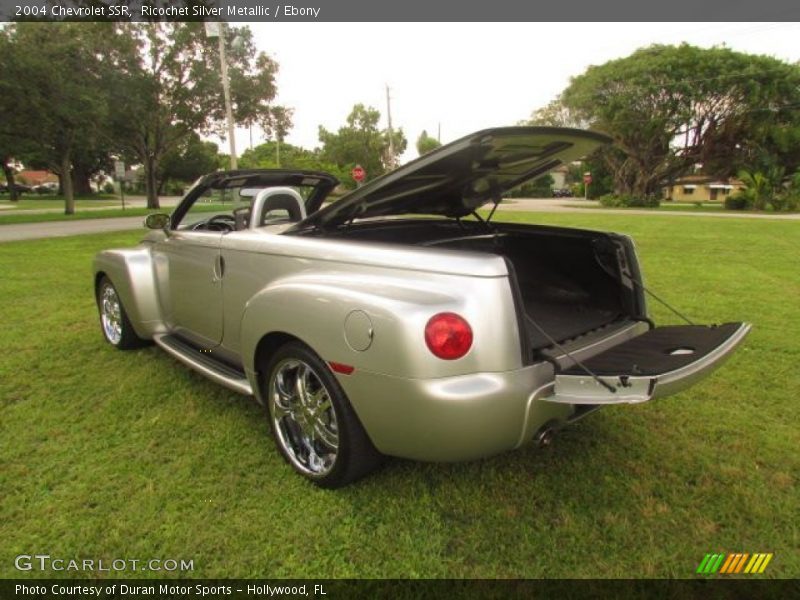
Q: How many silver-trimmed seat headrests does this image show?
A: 1